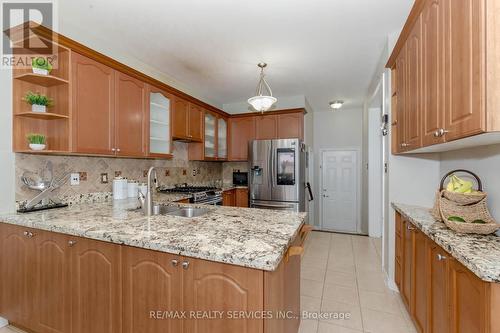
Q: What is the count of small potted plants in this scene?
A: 3